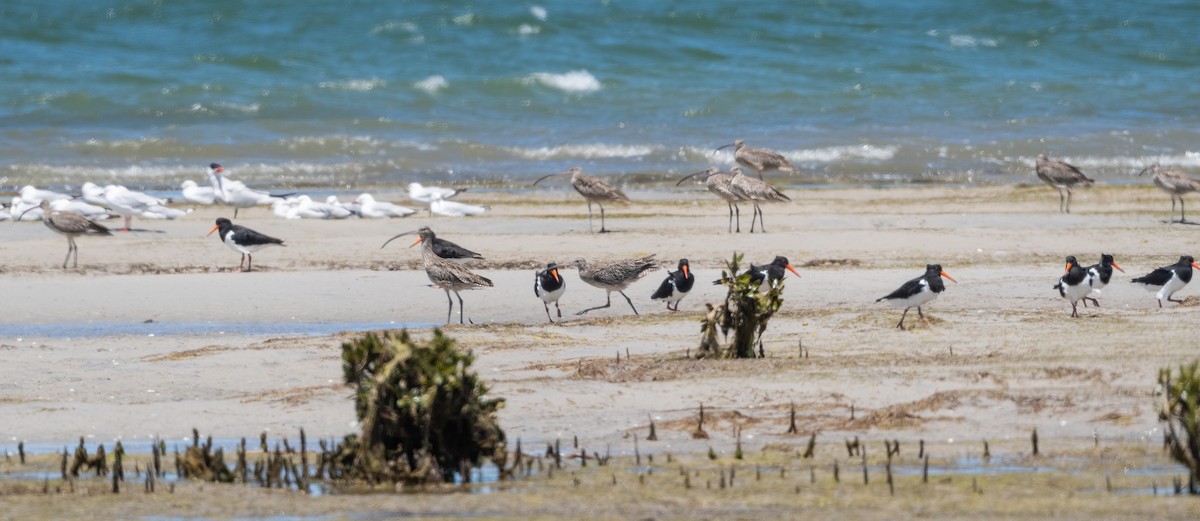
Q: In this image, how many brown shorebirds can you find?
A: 9